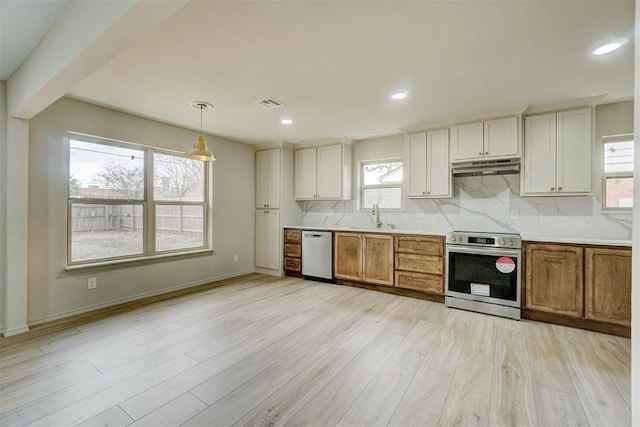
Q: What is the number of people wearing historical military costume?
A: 0